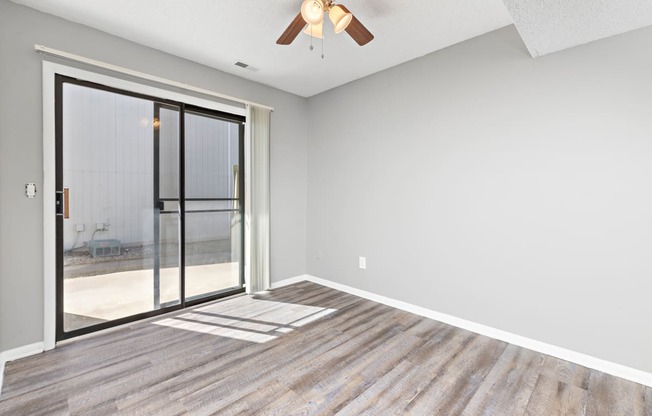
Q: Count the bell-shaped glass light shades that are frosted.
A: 3